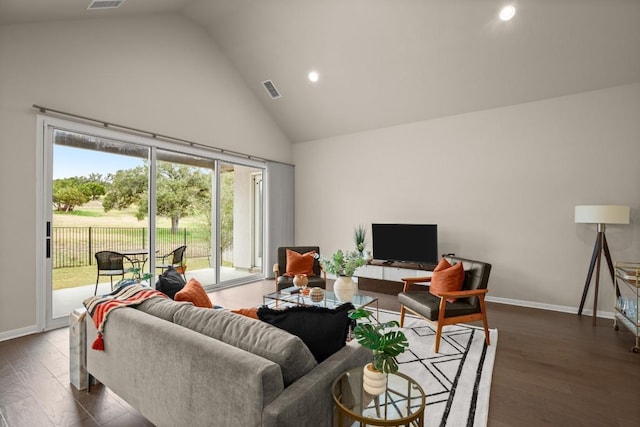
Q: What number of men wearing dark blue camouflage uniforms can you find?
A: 0